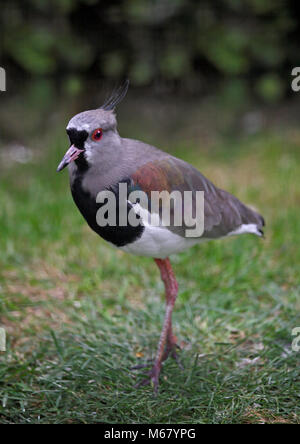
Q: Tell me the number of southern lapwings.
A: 1